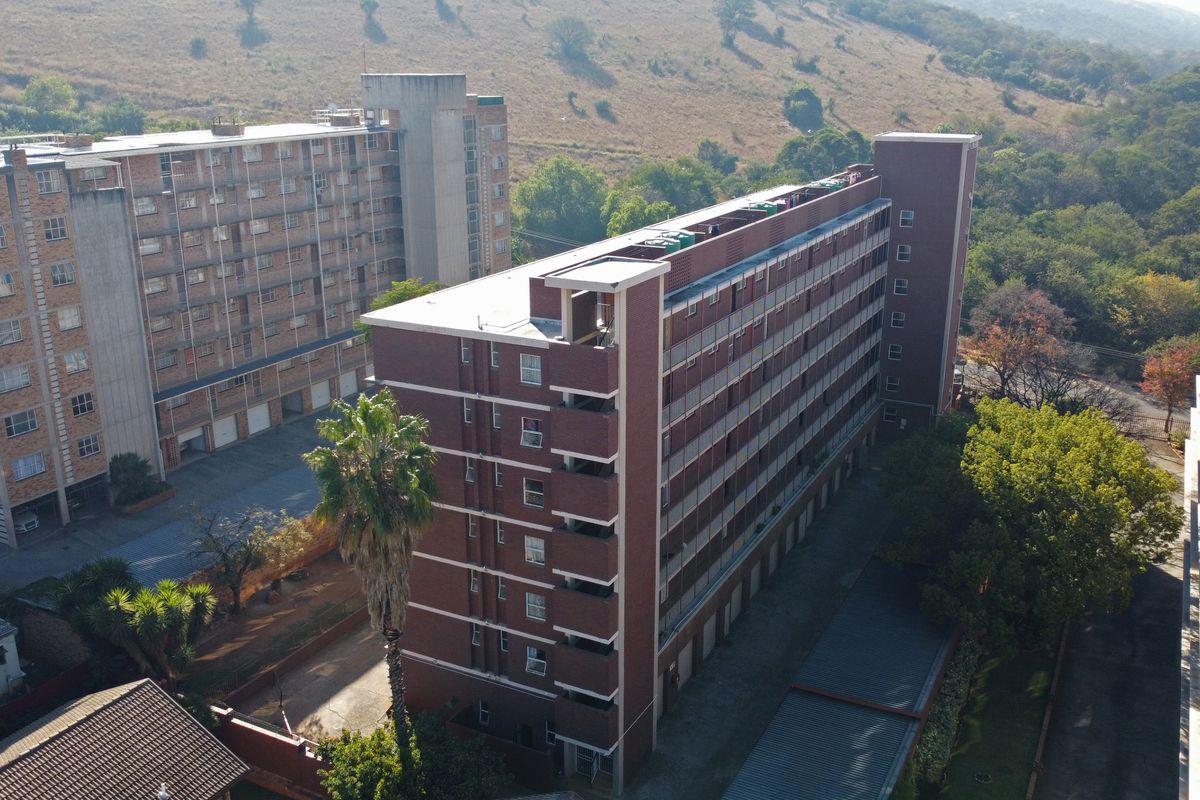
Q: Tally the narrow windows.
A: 14